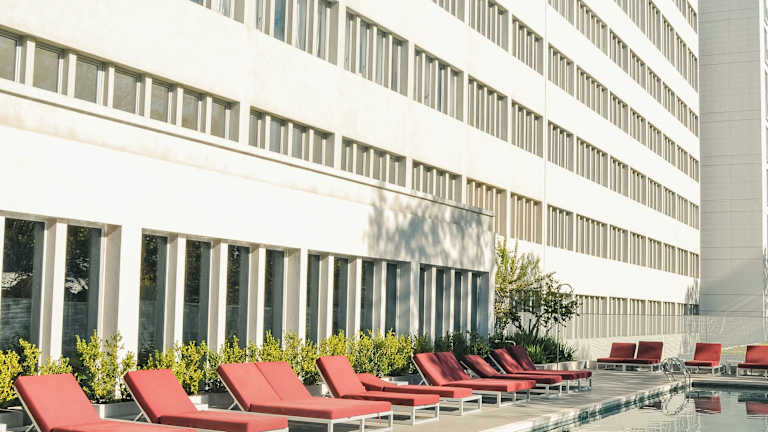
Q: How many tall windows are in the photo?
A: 14